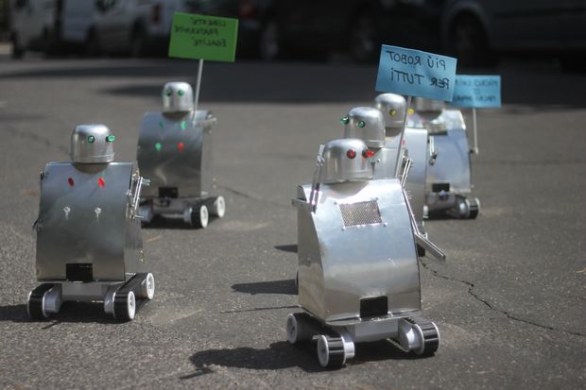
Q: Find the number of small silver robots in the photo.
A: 6